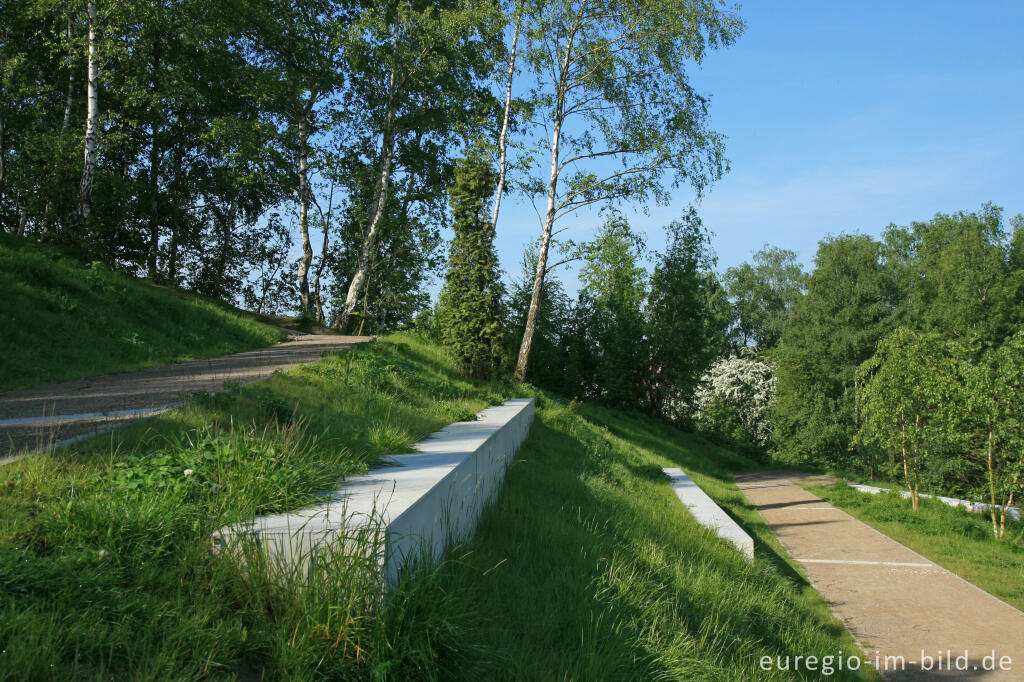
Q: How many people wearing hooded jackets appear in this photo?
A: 0